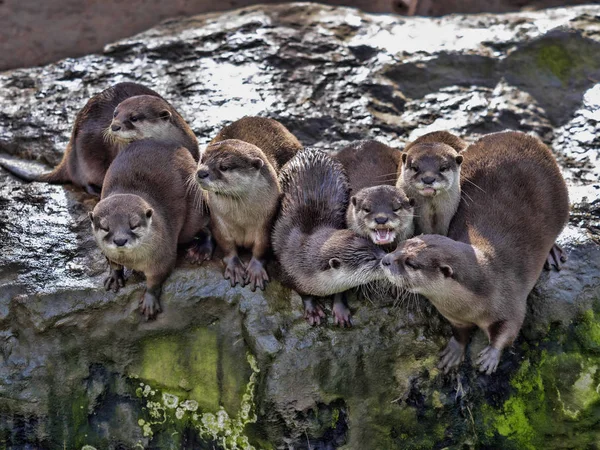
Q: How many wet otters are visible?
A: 1